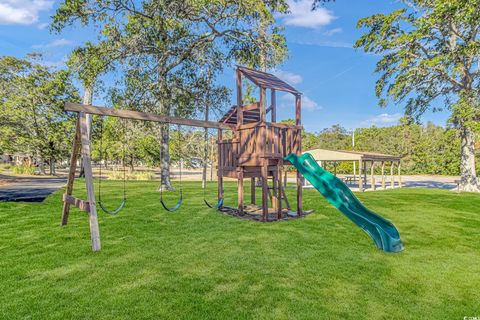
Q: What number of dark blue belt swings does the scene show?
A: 3